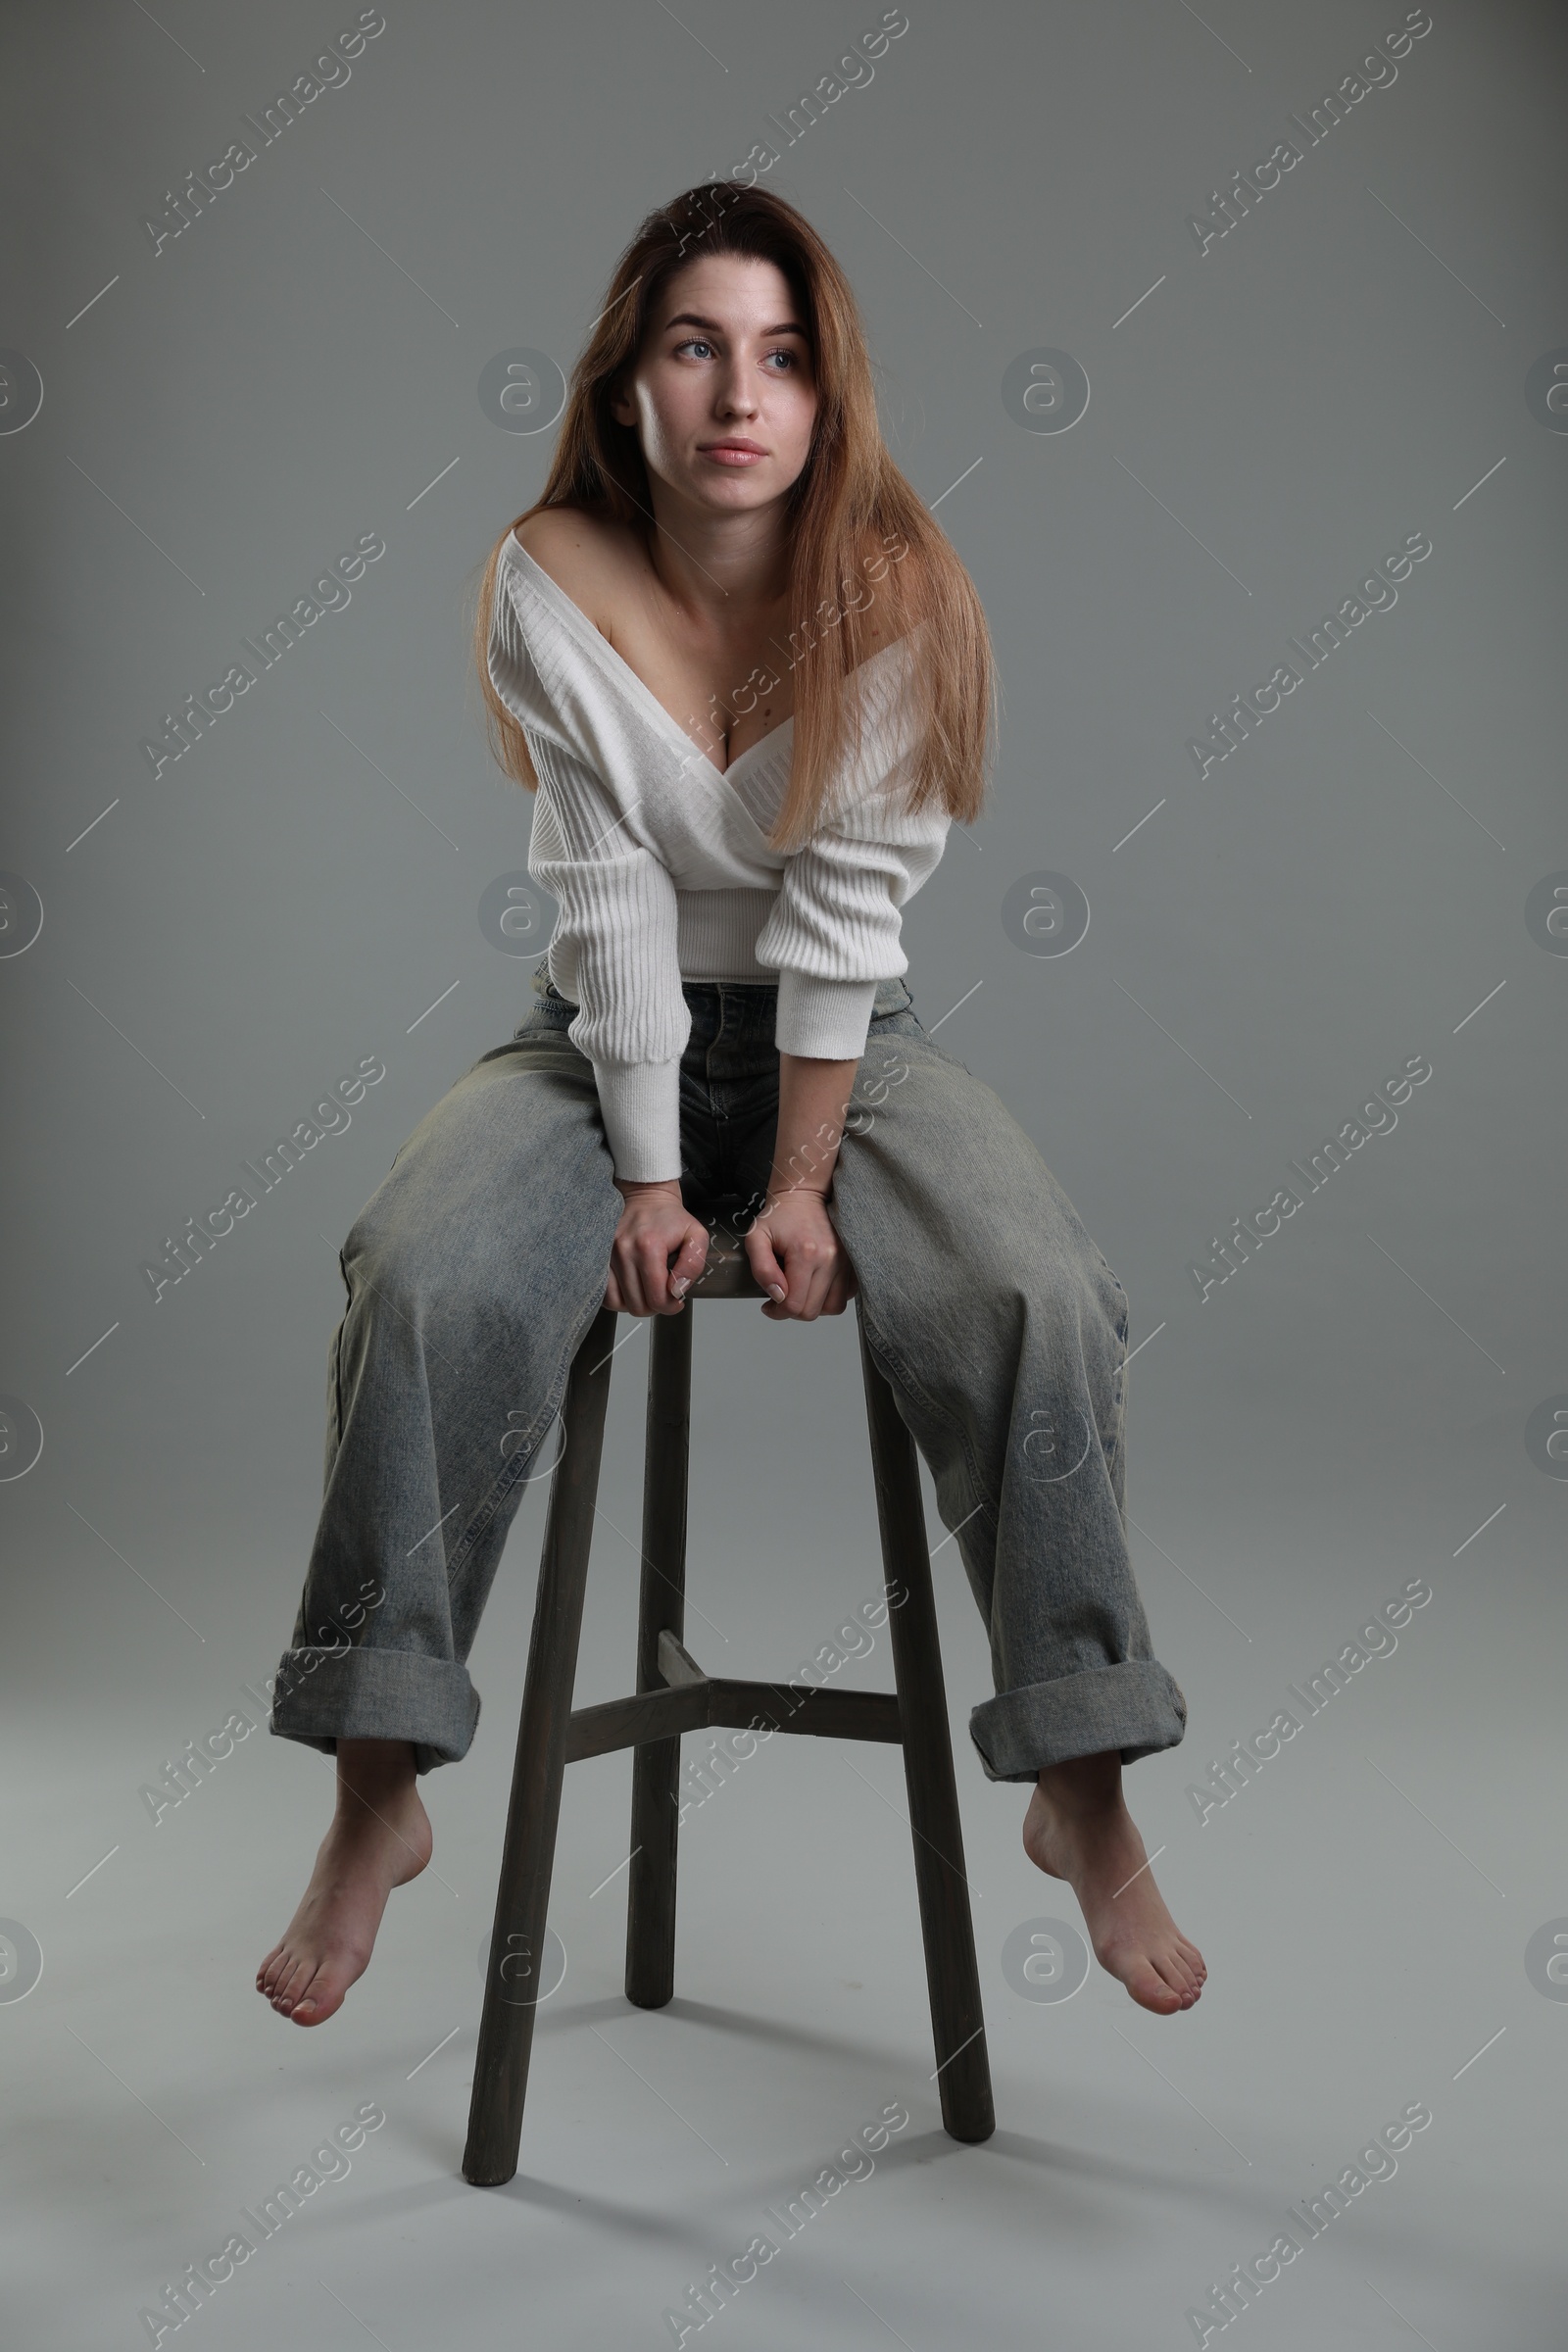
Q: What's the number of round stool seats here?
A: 1